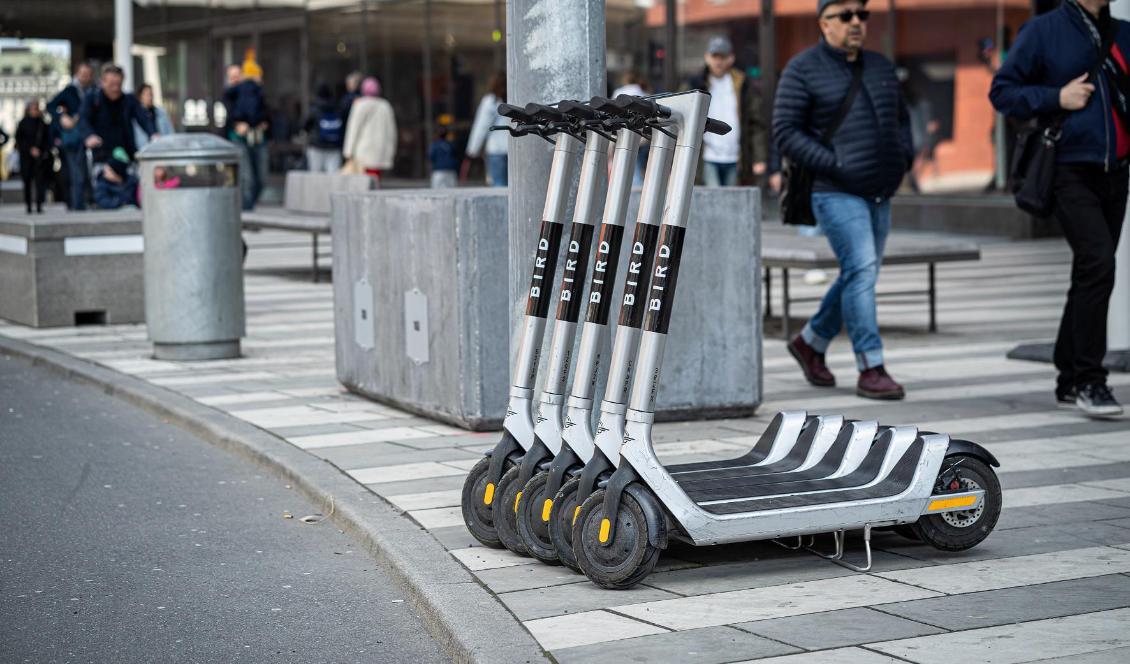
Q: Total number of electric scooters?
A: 5